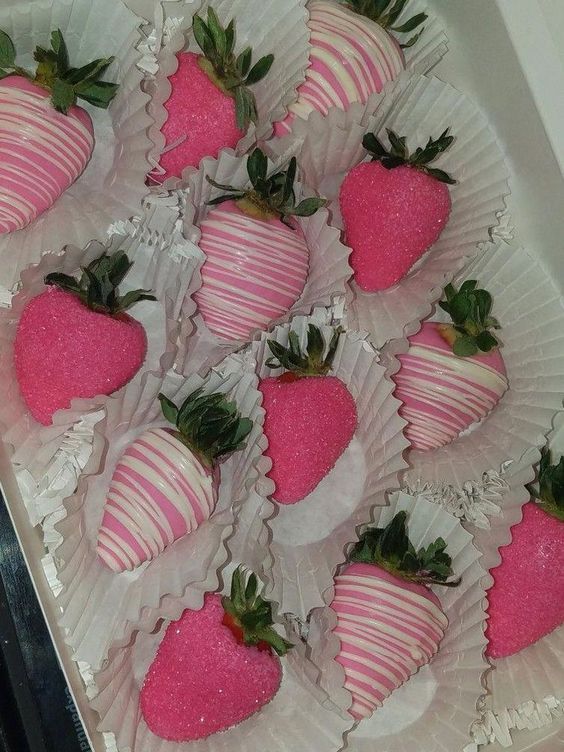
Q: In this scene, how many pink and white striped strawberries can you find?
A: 6